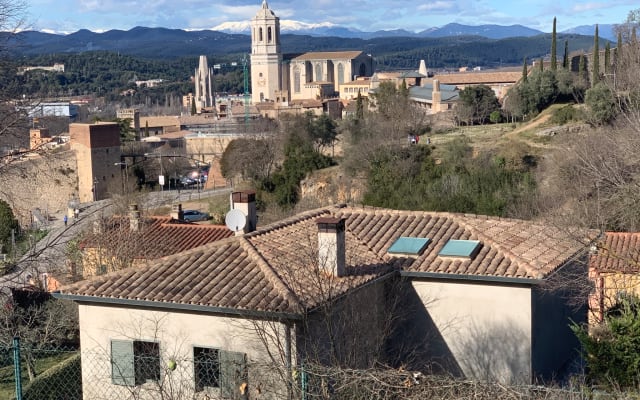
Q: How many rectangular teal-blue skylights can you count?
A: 2